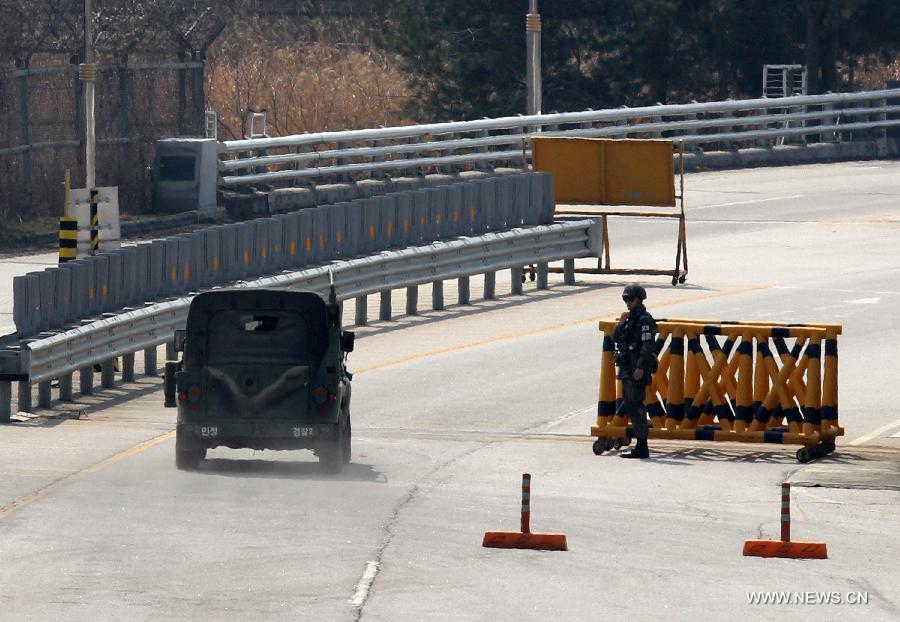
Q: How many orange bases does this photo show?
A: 2